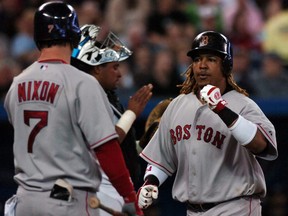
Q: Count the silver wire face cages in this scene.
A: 1